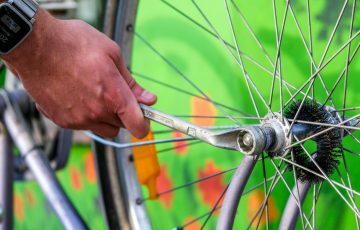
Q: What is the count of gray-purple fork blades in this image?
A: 2